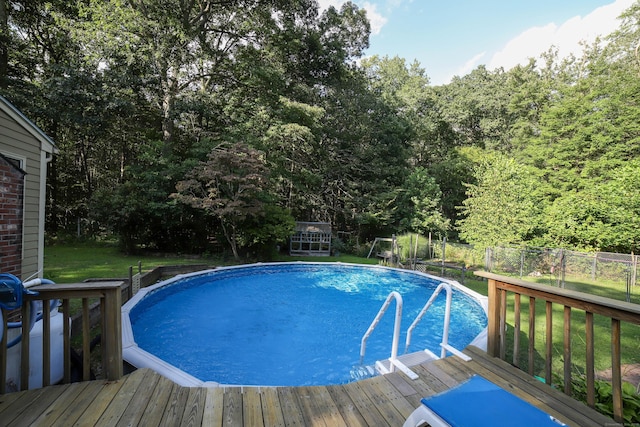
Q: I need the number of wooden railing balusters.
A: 13